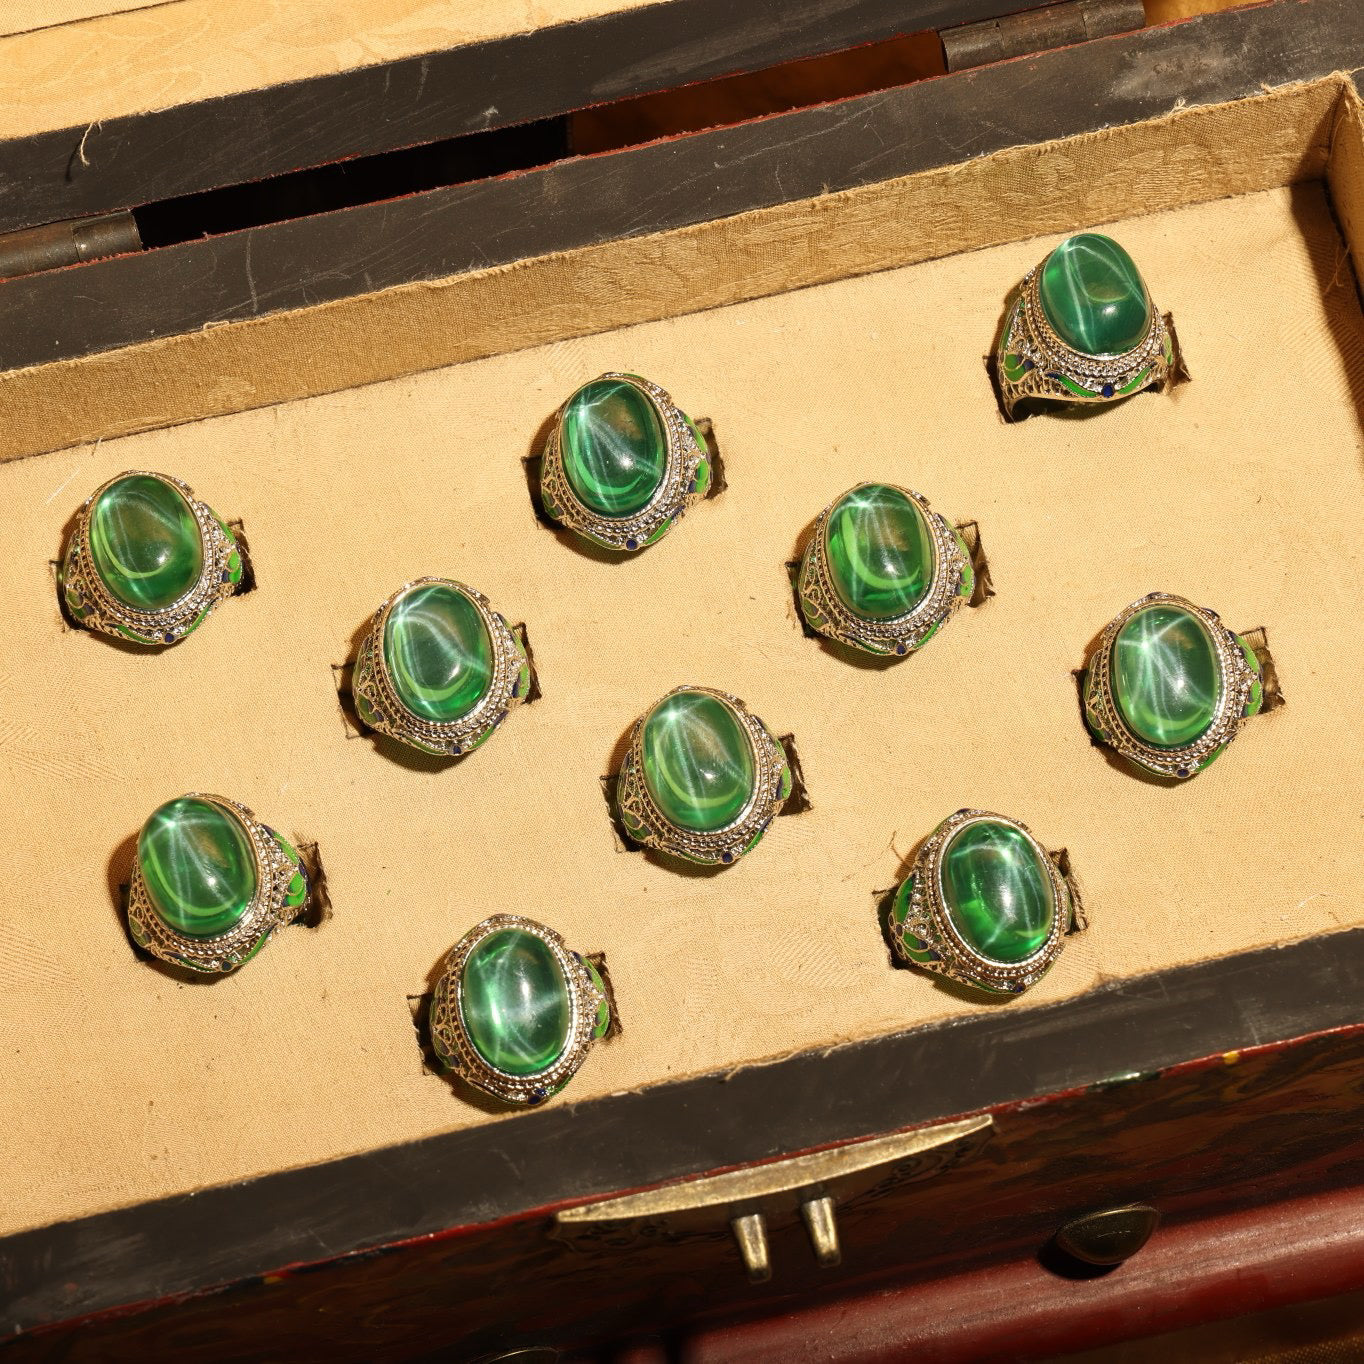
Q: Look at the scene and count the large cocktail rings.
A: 10